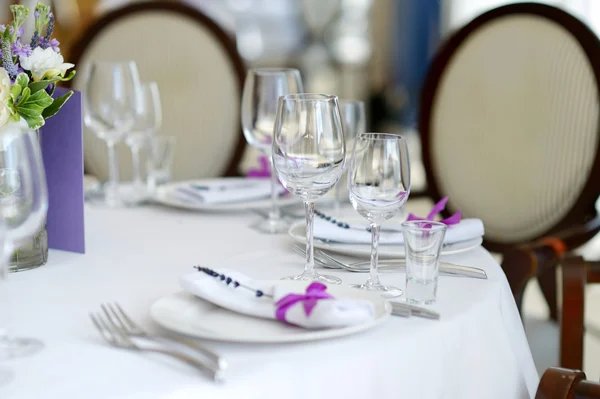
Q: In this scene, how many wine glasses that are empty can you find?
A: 7